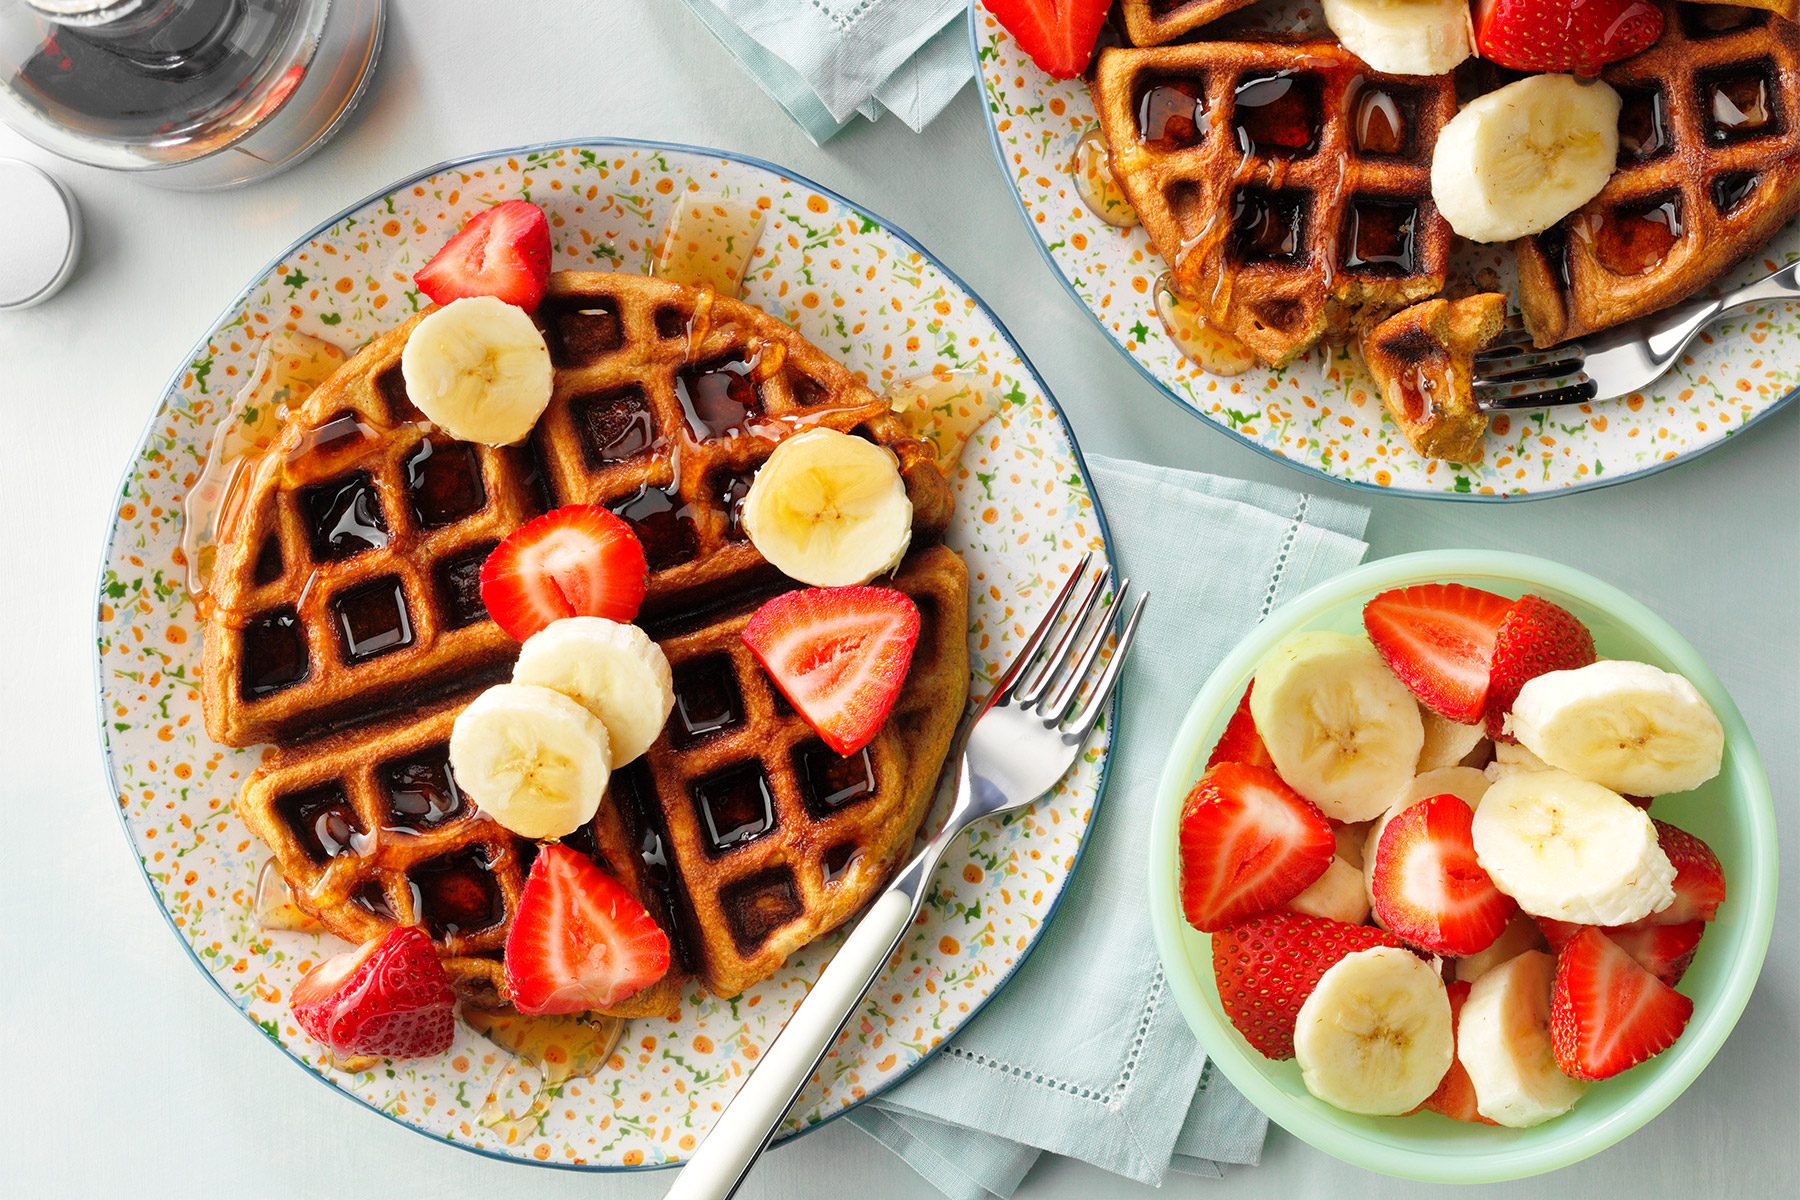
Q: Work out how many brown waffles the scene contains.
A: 2